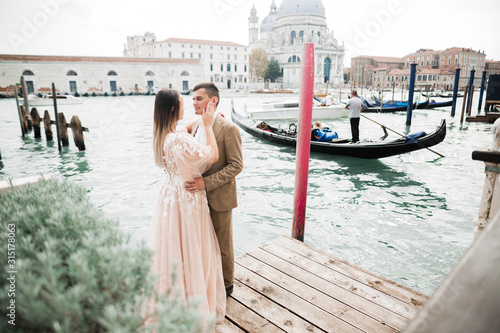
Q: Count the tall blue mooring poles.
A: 4